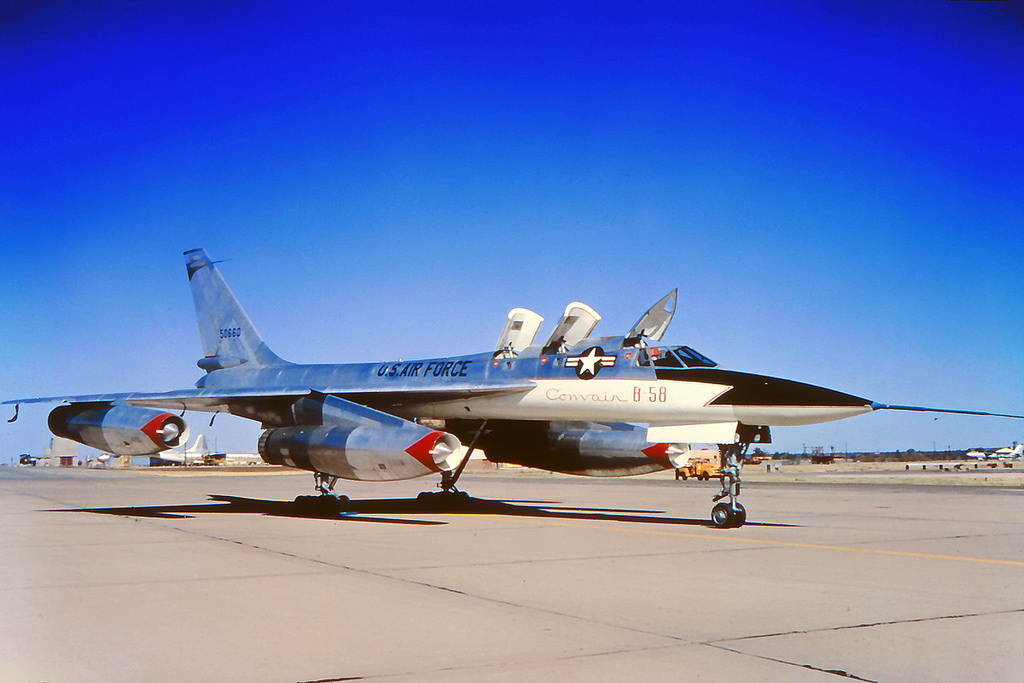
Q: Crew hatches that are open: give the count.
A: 3